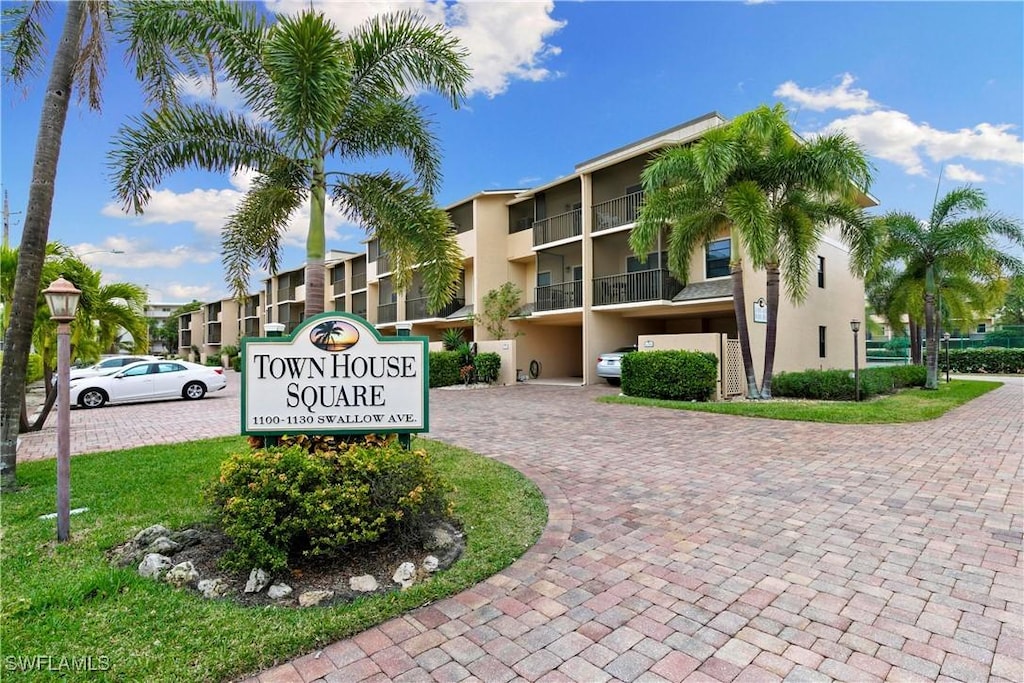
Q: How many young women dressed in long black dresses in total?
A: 0